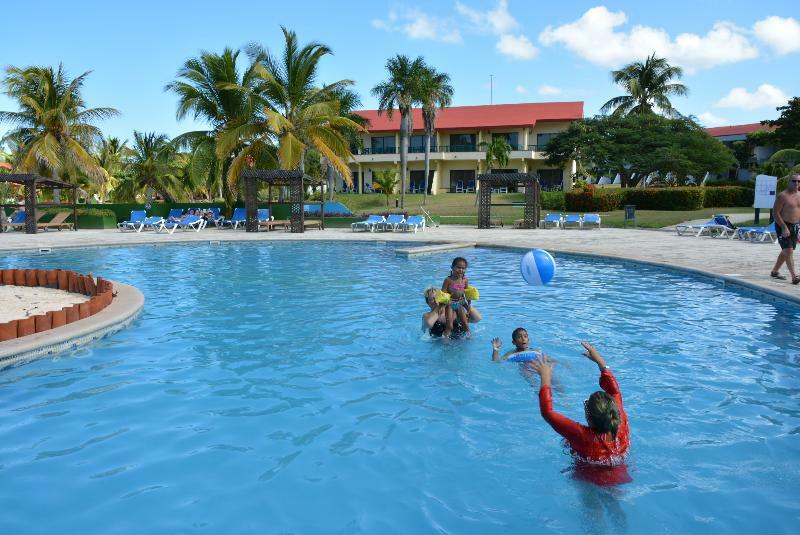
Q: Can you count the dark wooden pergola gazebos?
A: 3